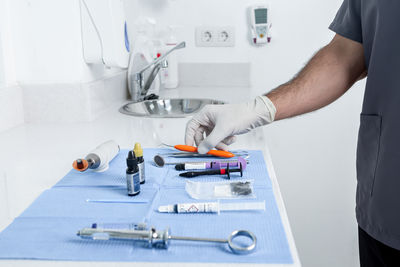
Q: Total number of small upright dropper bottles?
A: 2